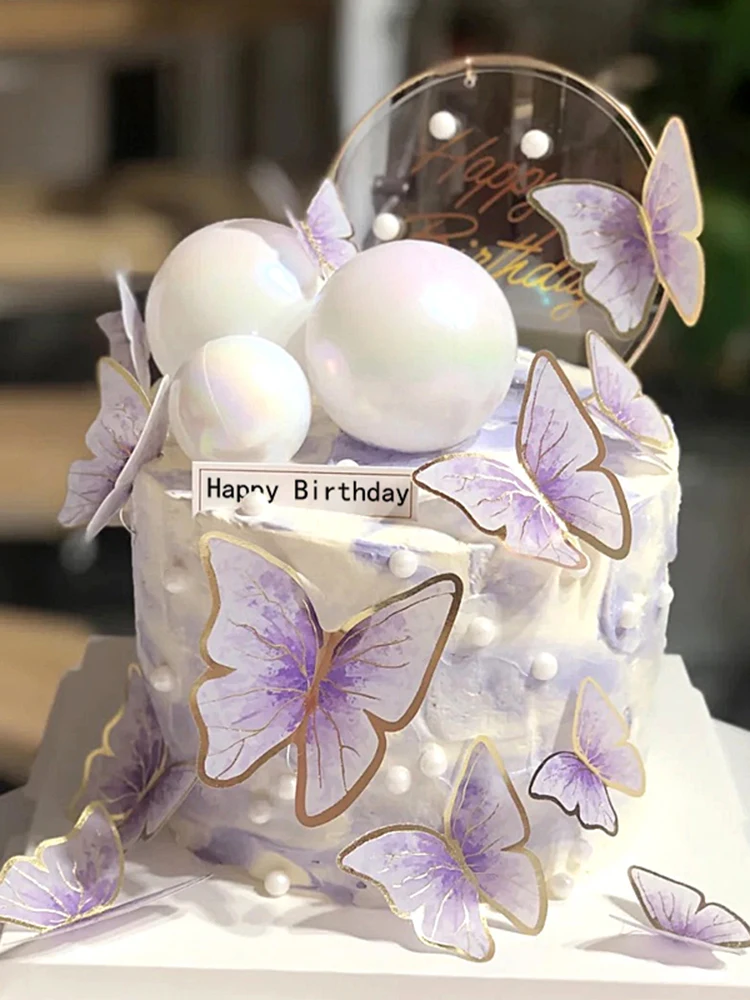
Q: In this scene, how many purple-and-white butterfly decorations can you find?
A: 12